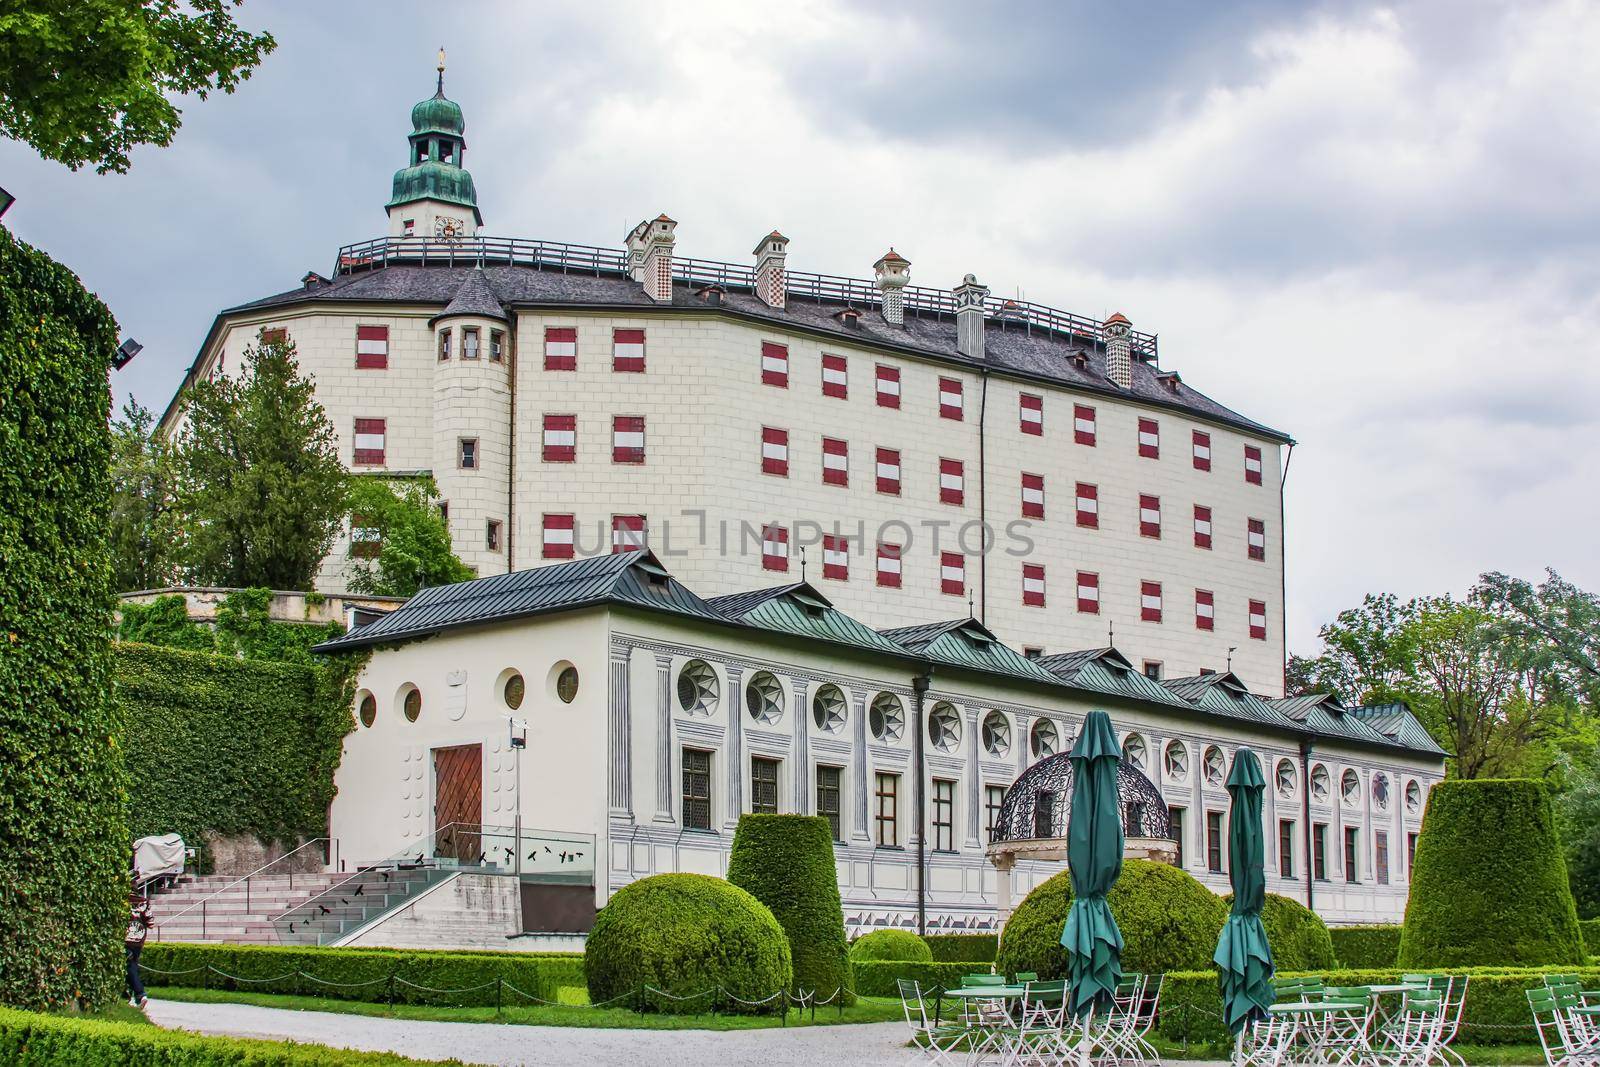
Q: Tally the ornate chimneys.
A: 6